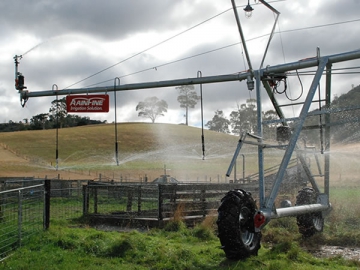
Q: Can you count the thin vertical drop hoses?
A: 4